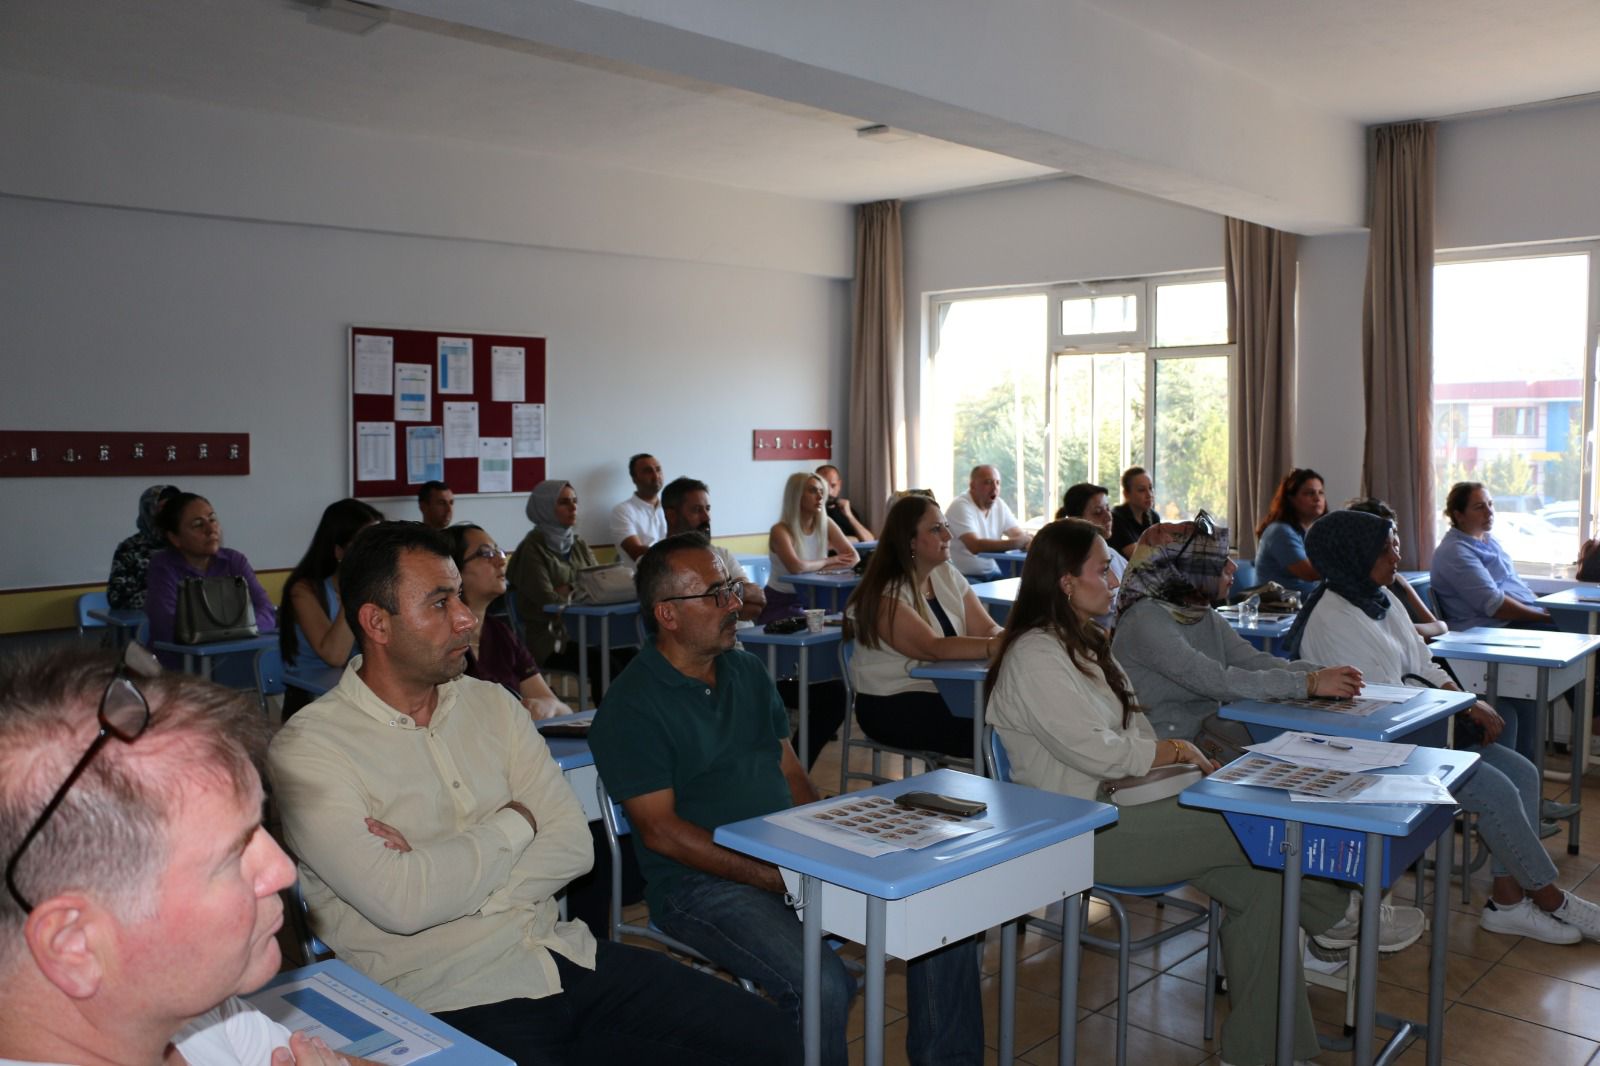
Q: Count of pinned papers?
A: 9